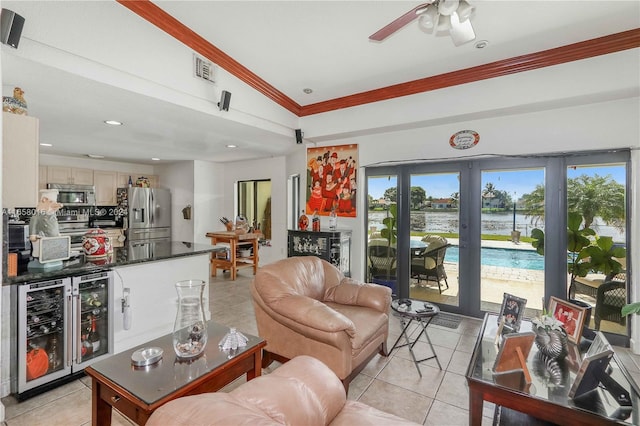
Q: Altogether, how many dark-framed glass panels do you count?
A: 4